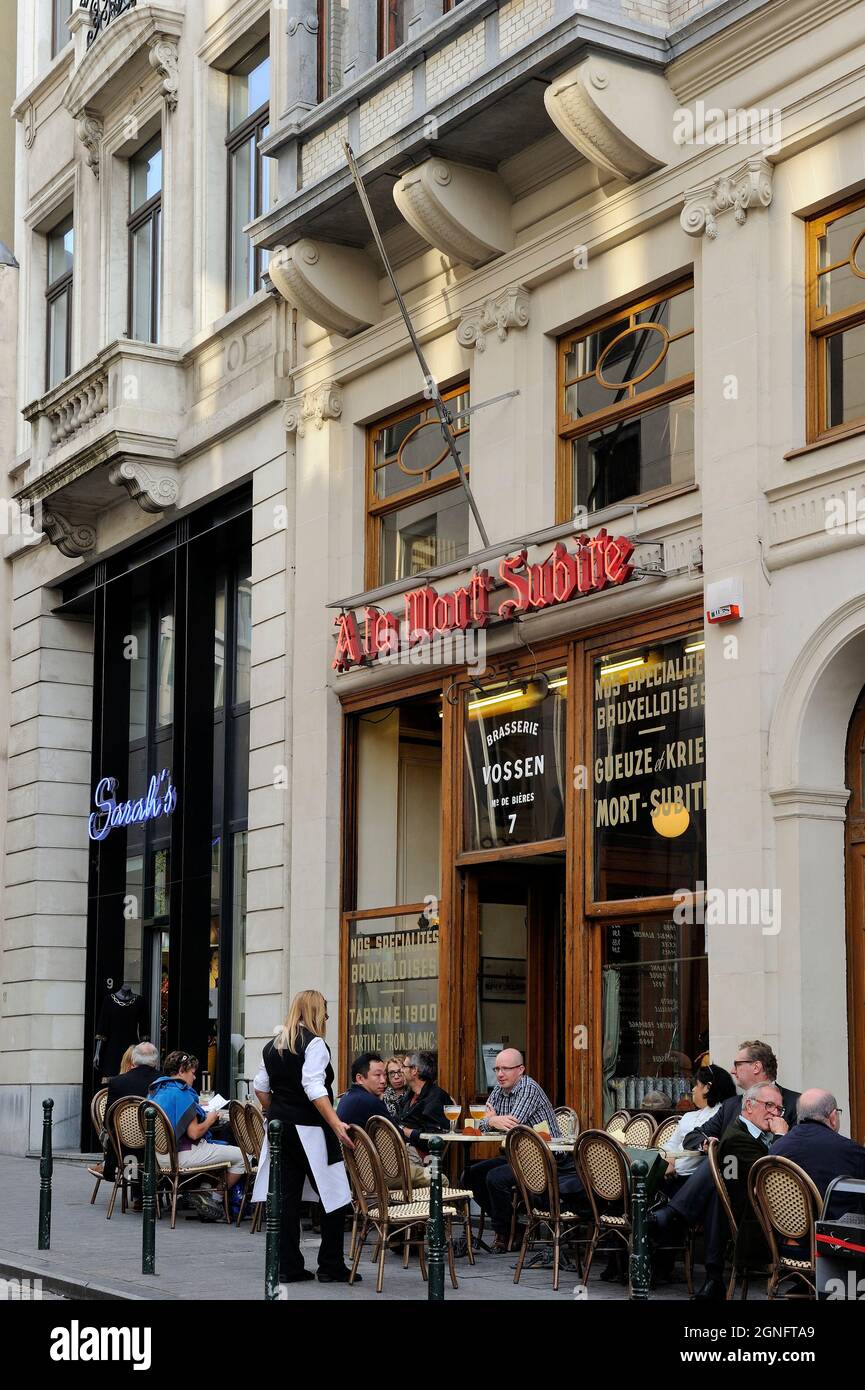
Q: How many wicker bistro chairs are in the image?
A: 15